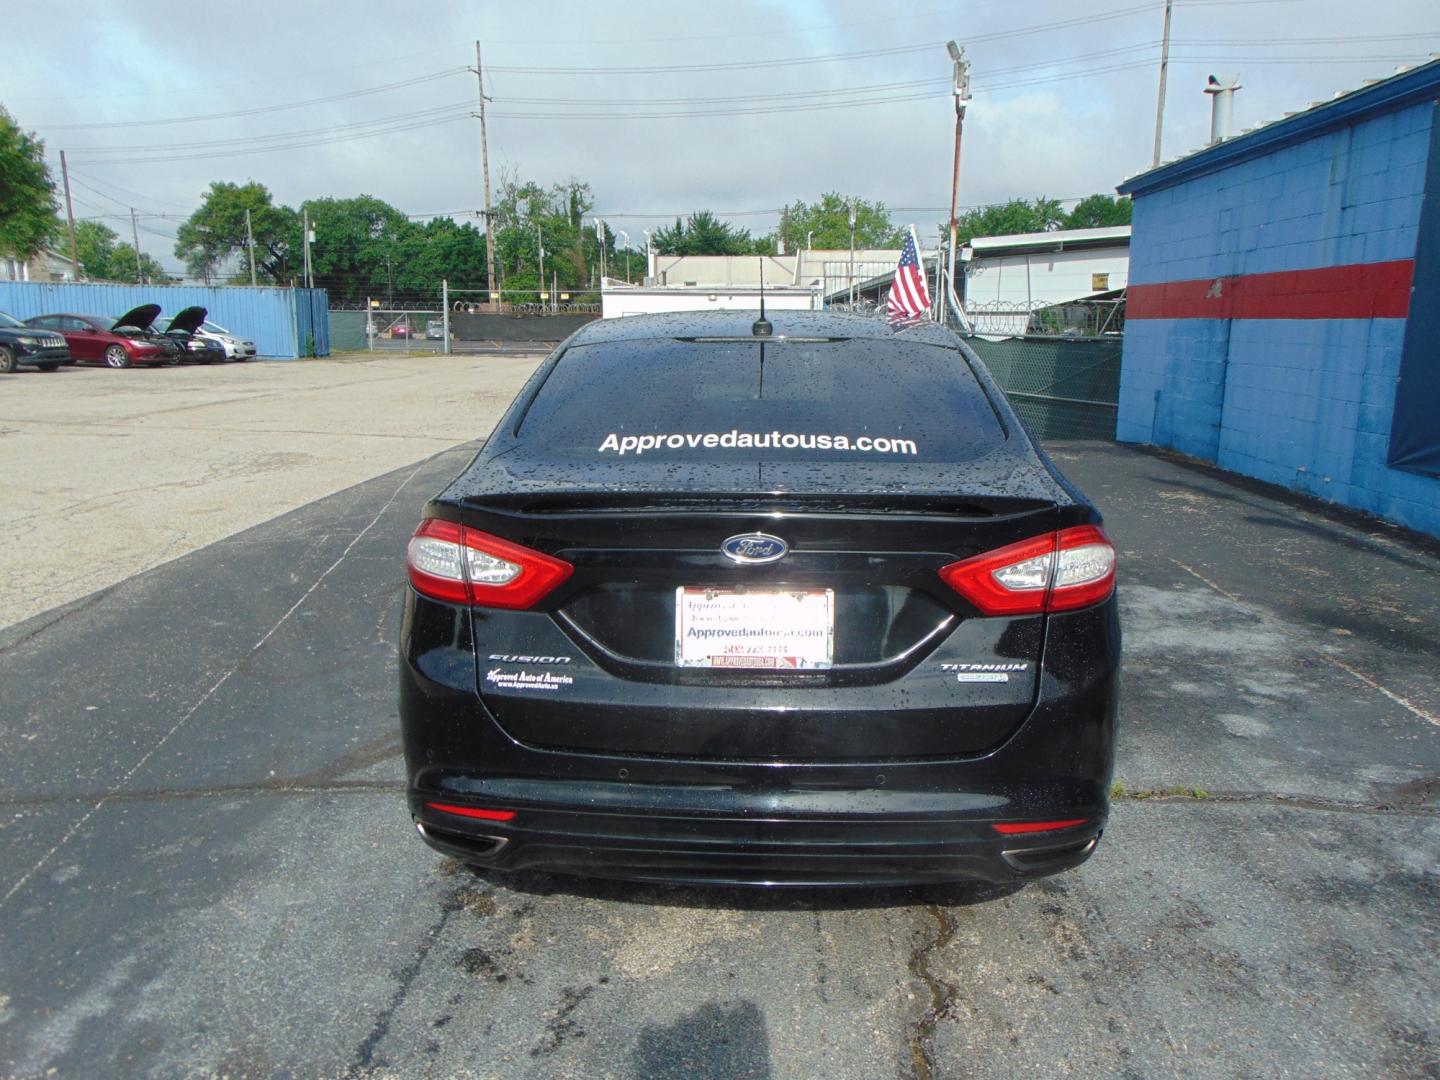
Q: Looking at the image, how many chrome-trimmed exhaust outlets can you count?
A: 2